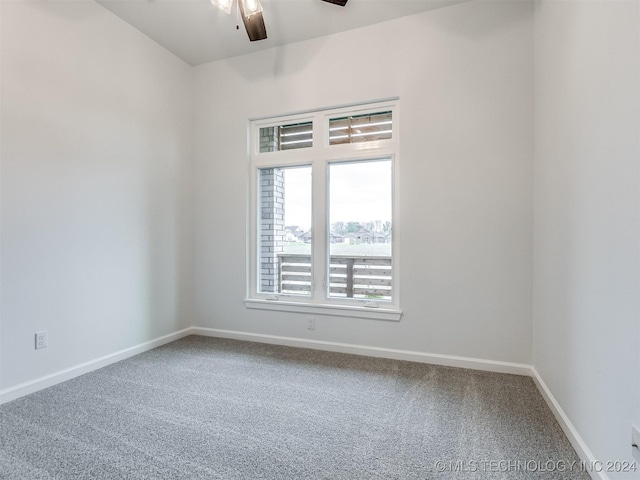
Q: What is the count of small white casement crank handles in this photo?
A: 2